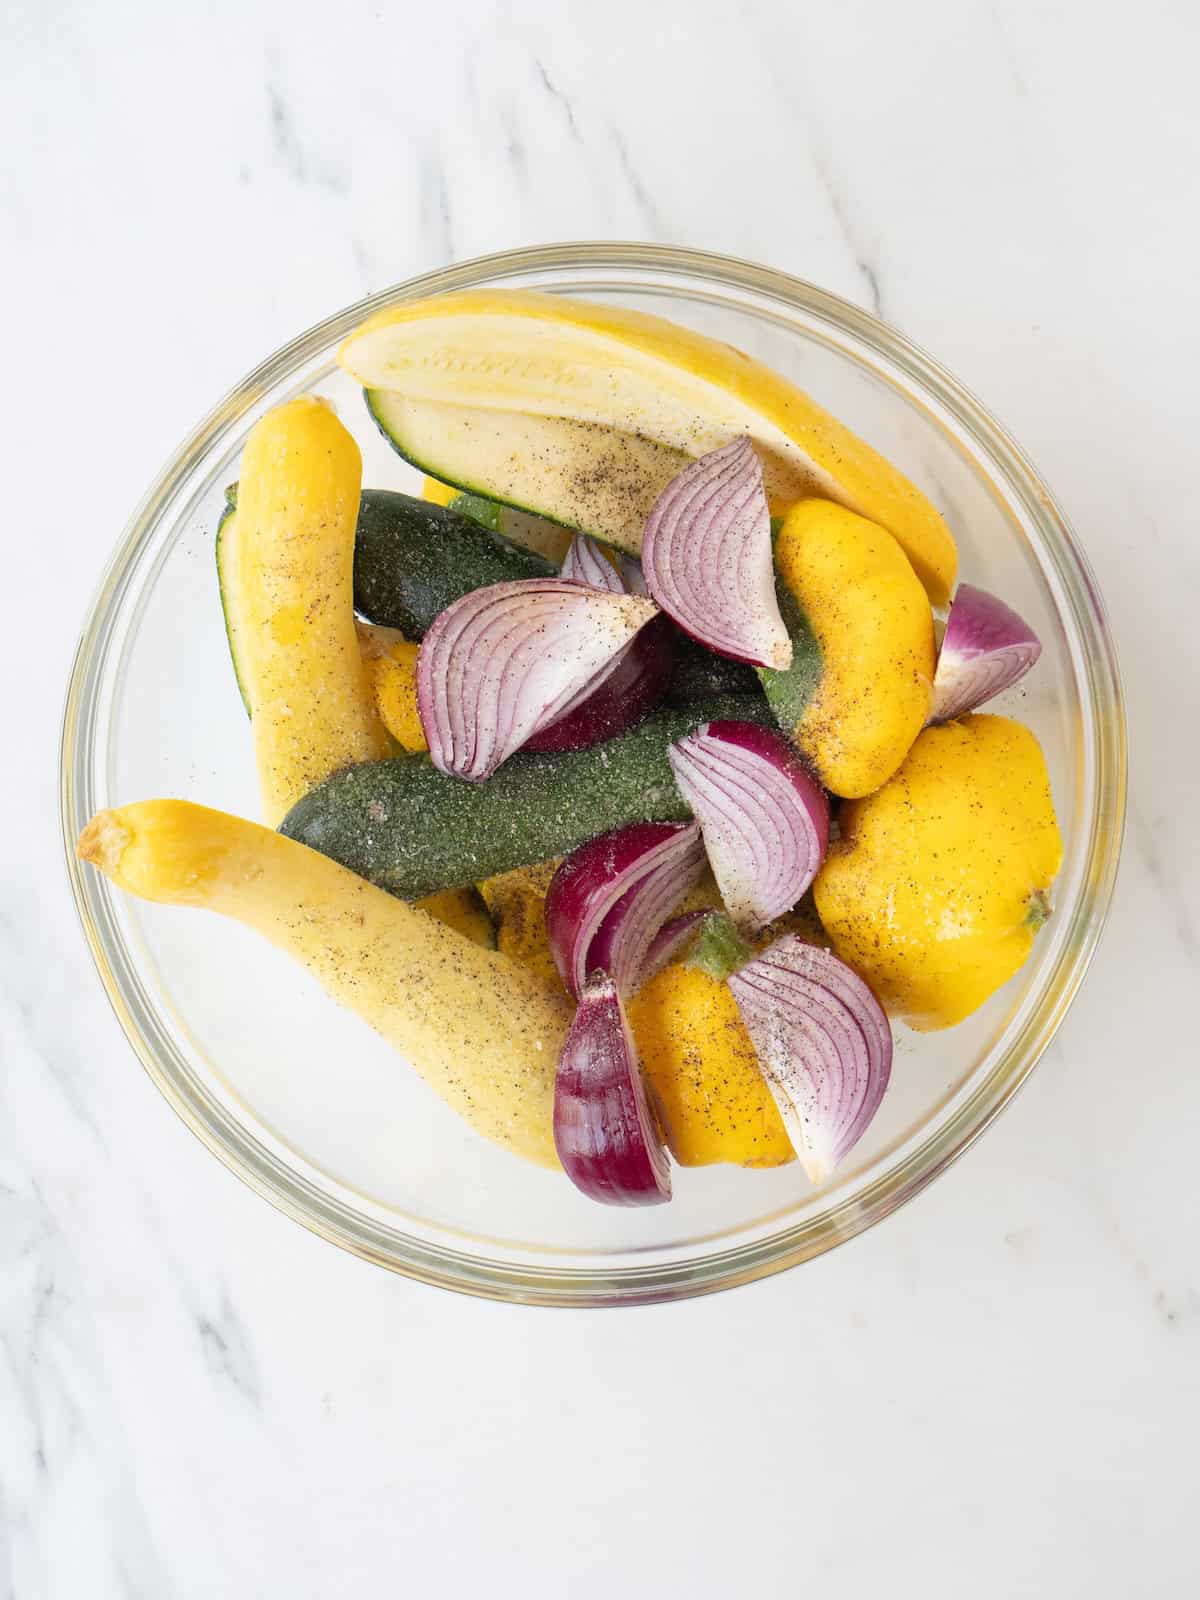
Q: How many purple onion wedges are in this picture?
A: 8